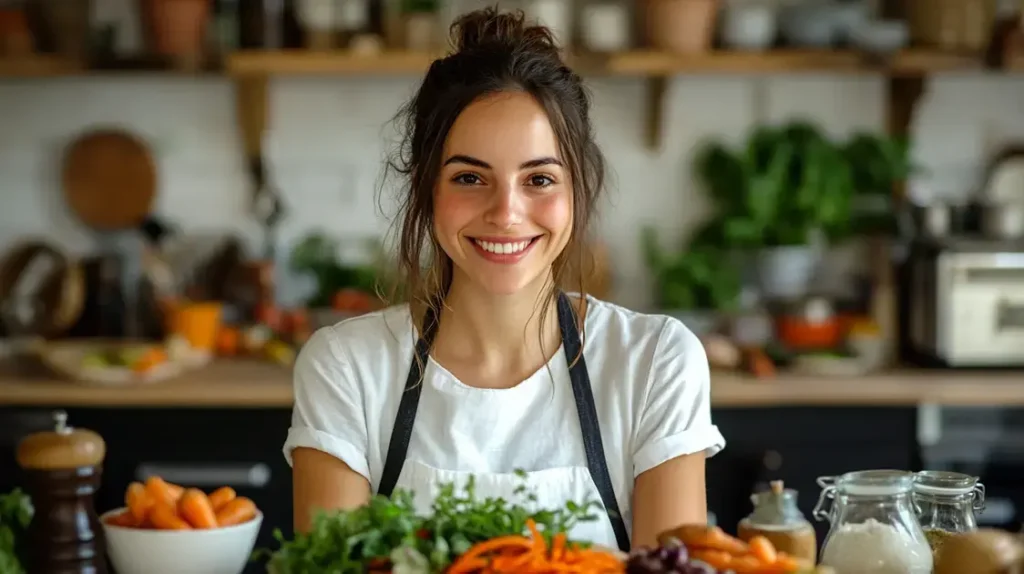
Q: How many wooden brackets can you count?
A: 3